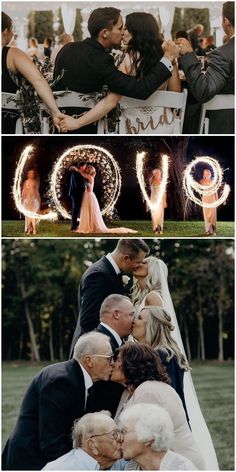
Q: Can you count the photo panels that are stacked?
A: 3